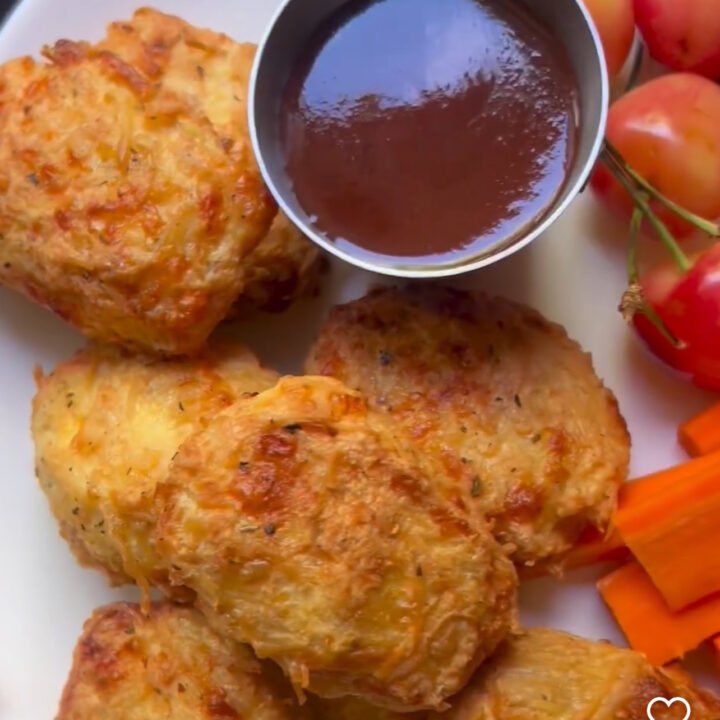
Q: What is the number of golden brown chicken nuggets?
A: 7